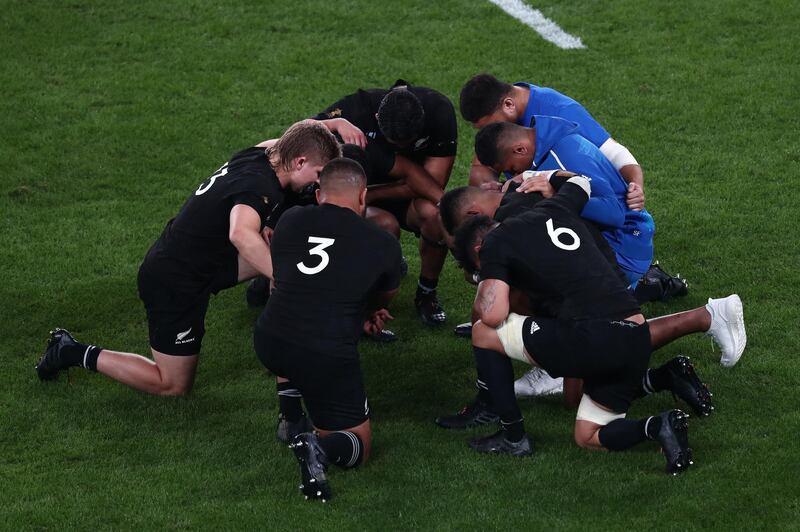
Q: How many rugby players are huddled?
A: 8